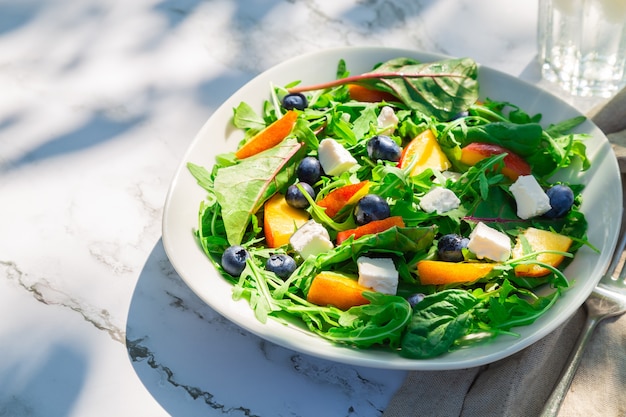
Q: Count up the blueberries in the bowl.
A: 11